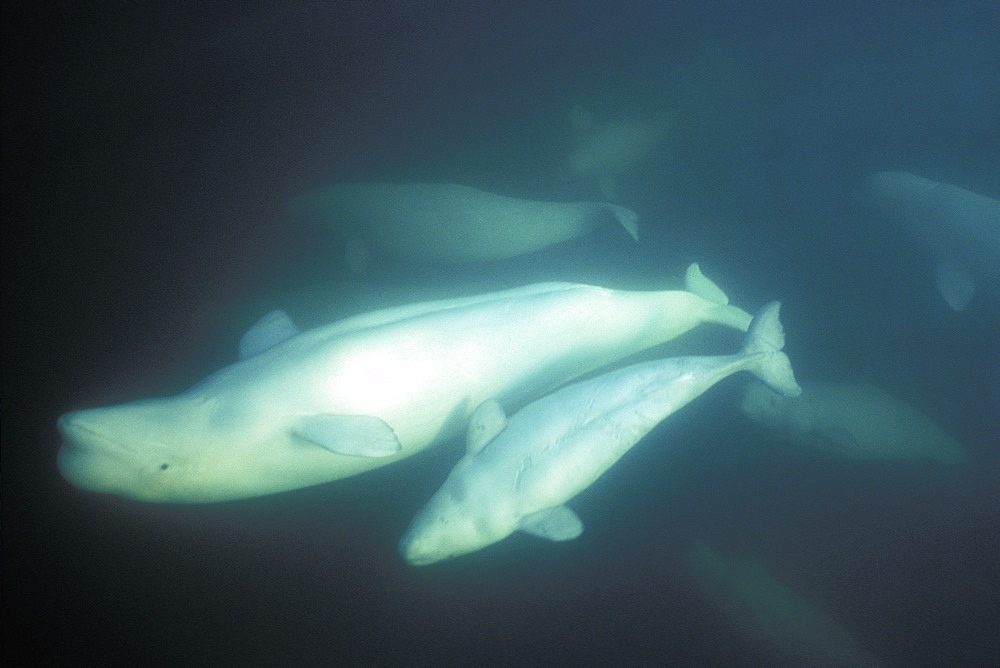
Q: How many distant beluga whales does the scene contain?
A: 5